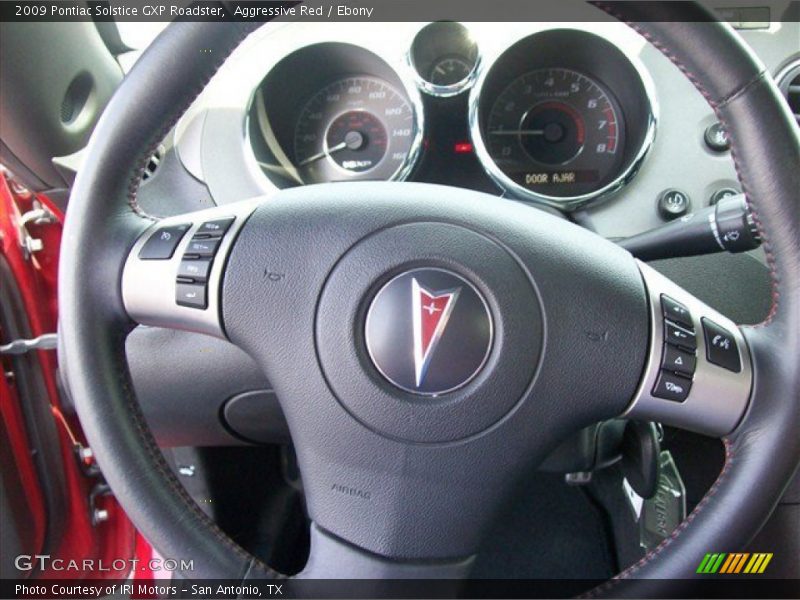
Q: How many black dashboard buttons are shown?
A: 3